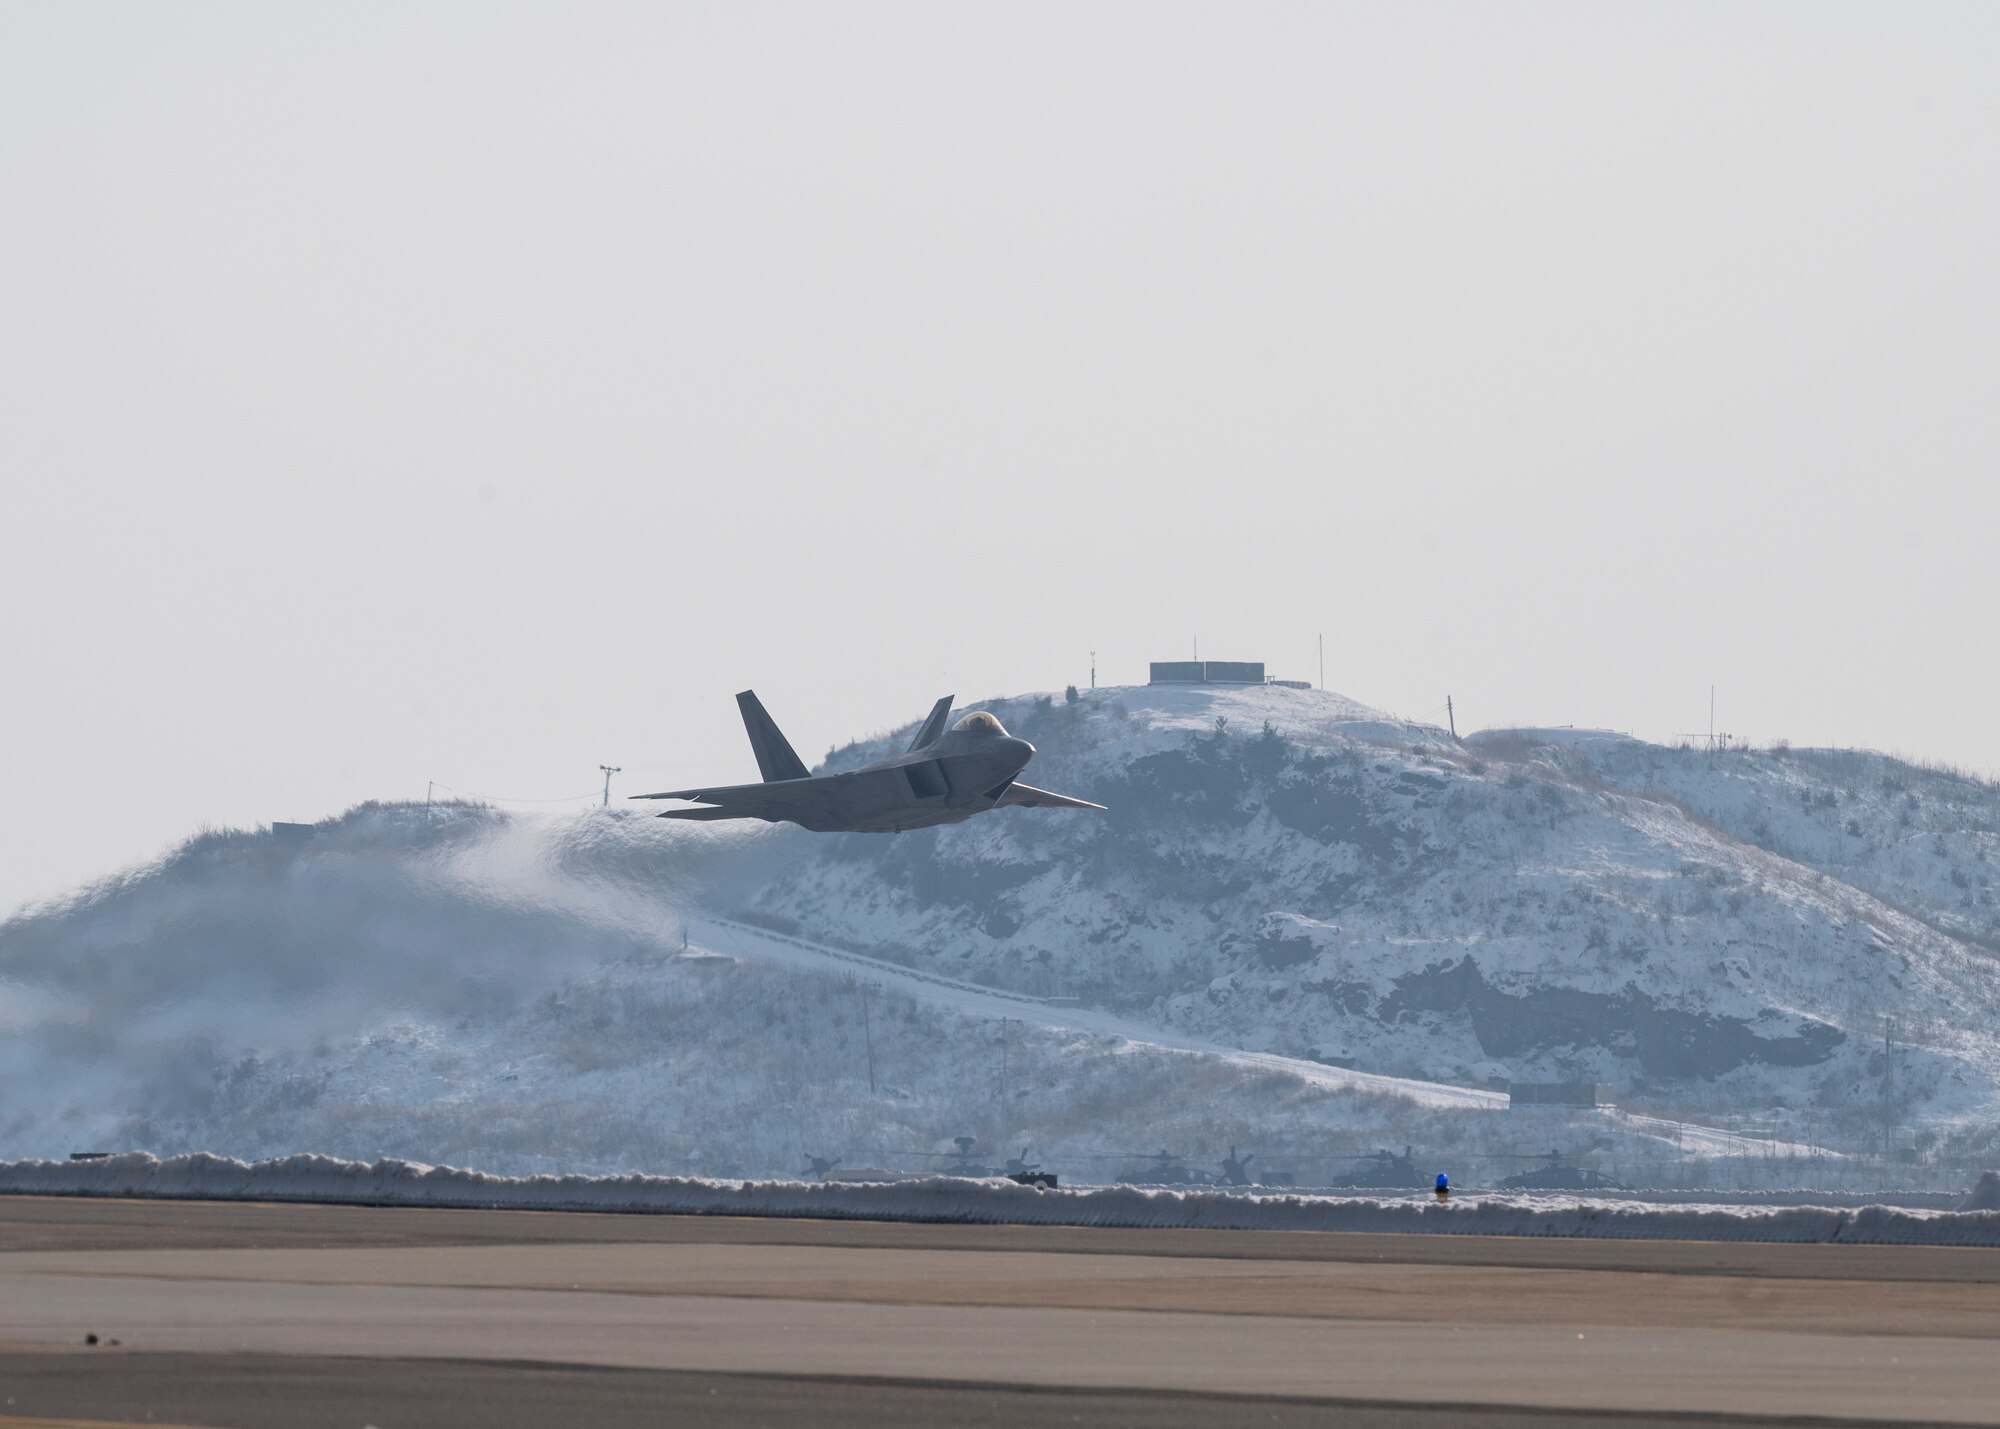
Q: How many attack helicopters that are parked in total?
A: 4